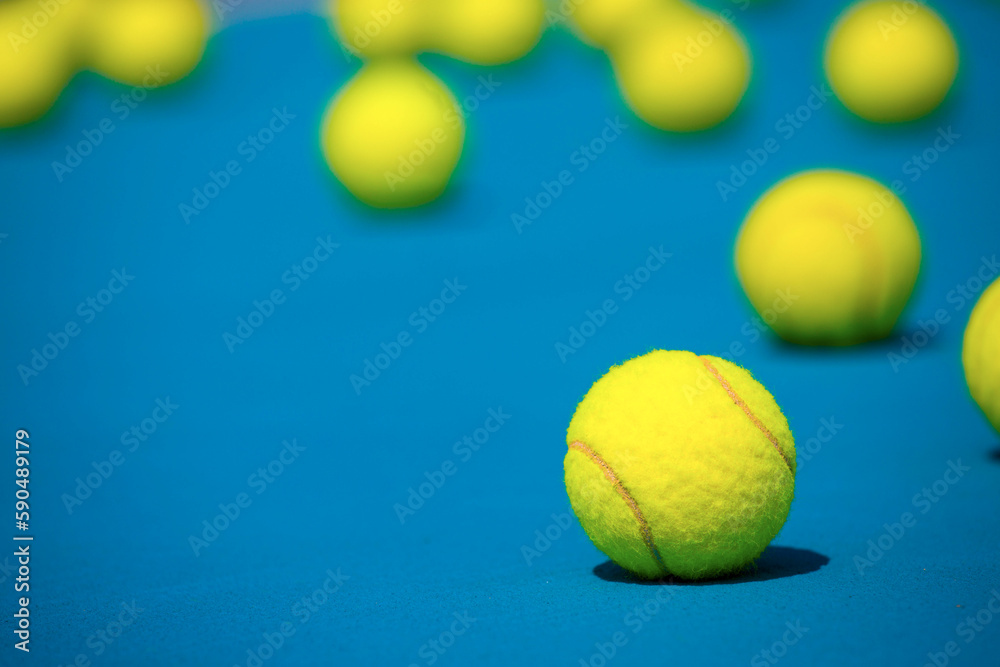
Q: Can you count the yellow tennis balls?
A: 11